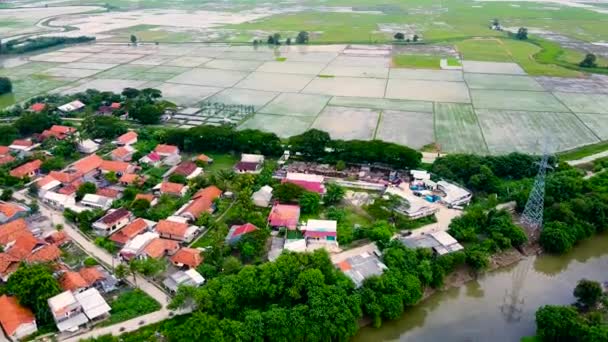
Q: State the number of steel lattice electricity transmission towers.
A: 1